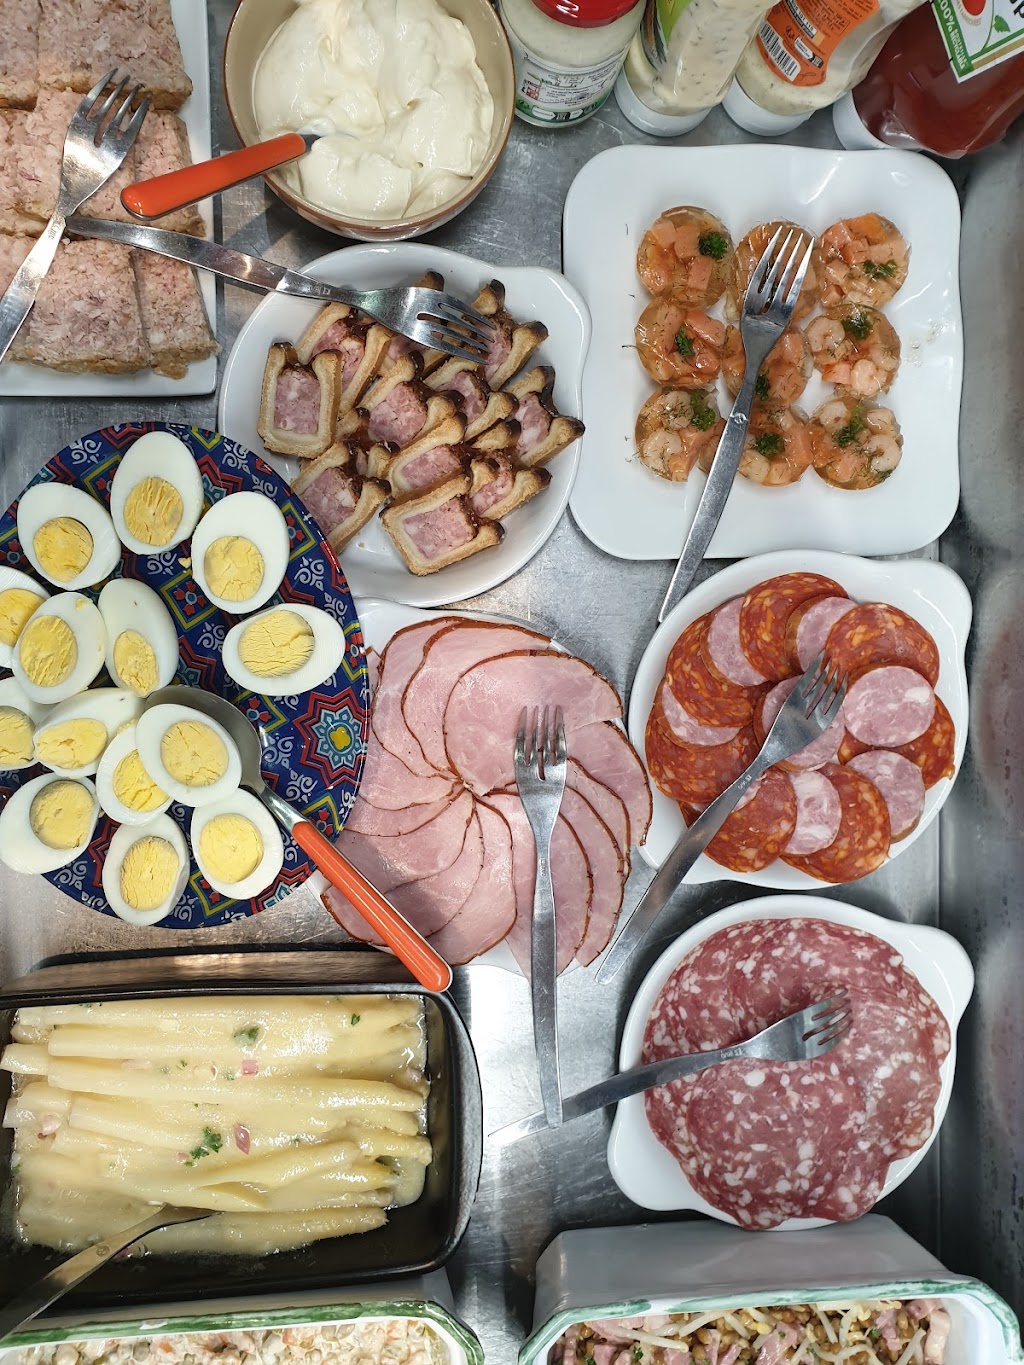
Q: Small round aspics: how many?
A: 9